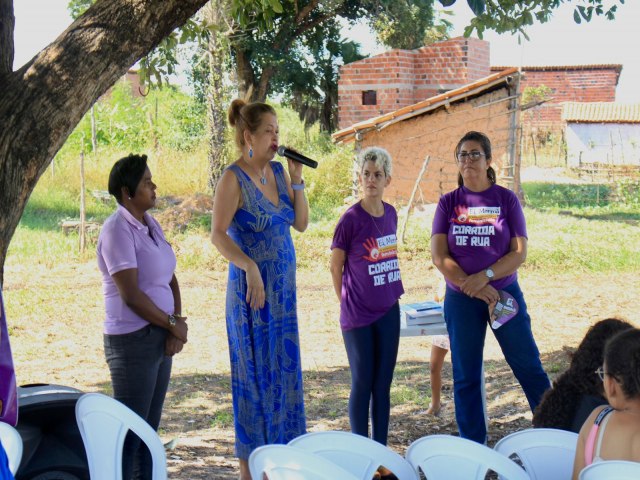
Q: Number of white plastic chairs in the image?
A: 7